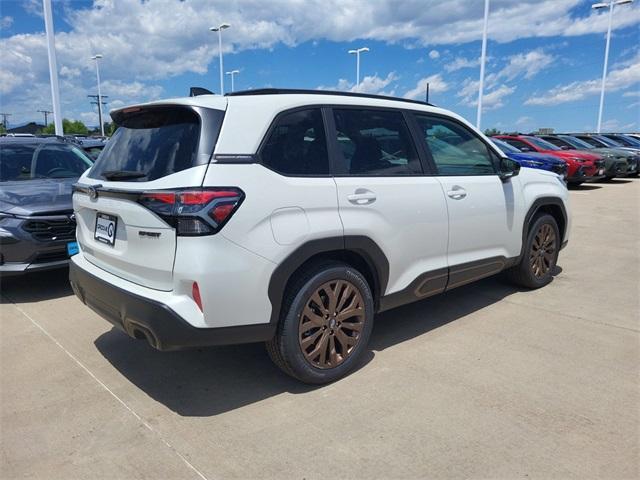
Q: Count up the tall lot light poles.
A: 7